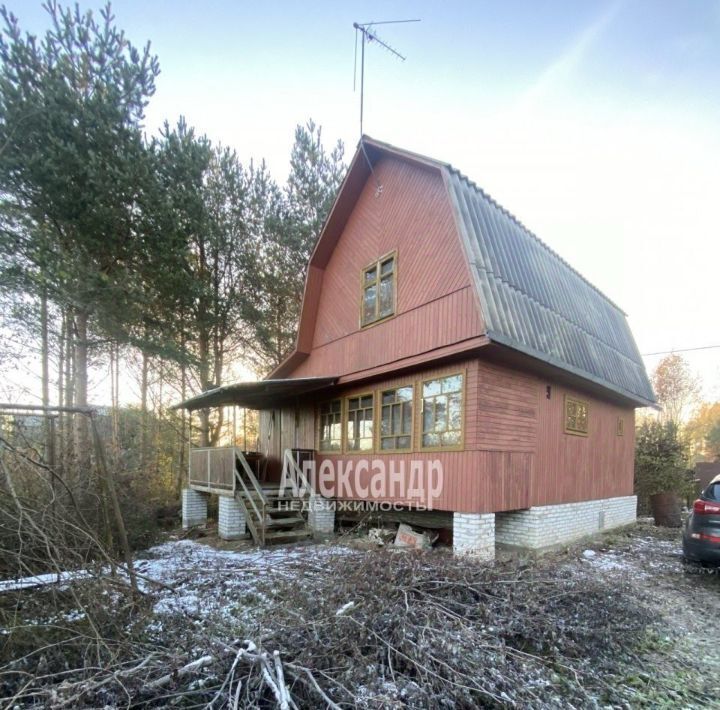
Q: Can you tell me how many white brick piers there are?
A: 4